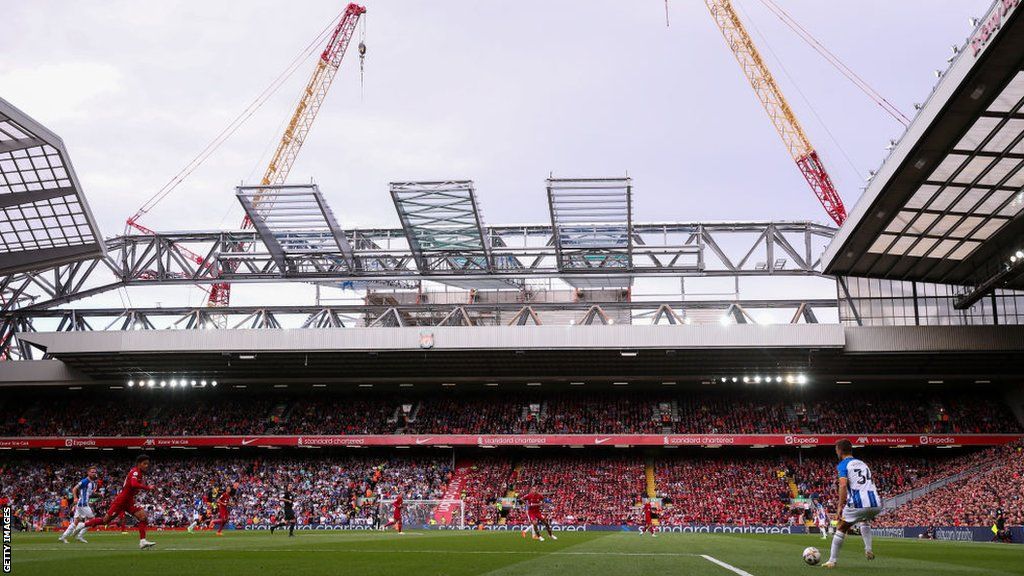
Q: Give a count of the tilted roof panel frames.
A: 3